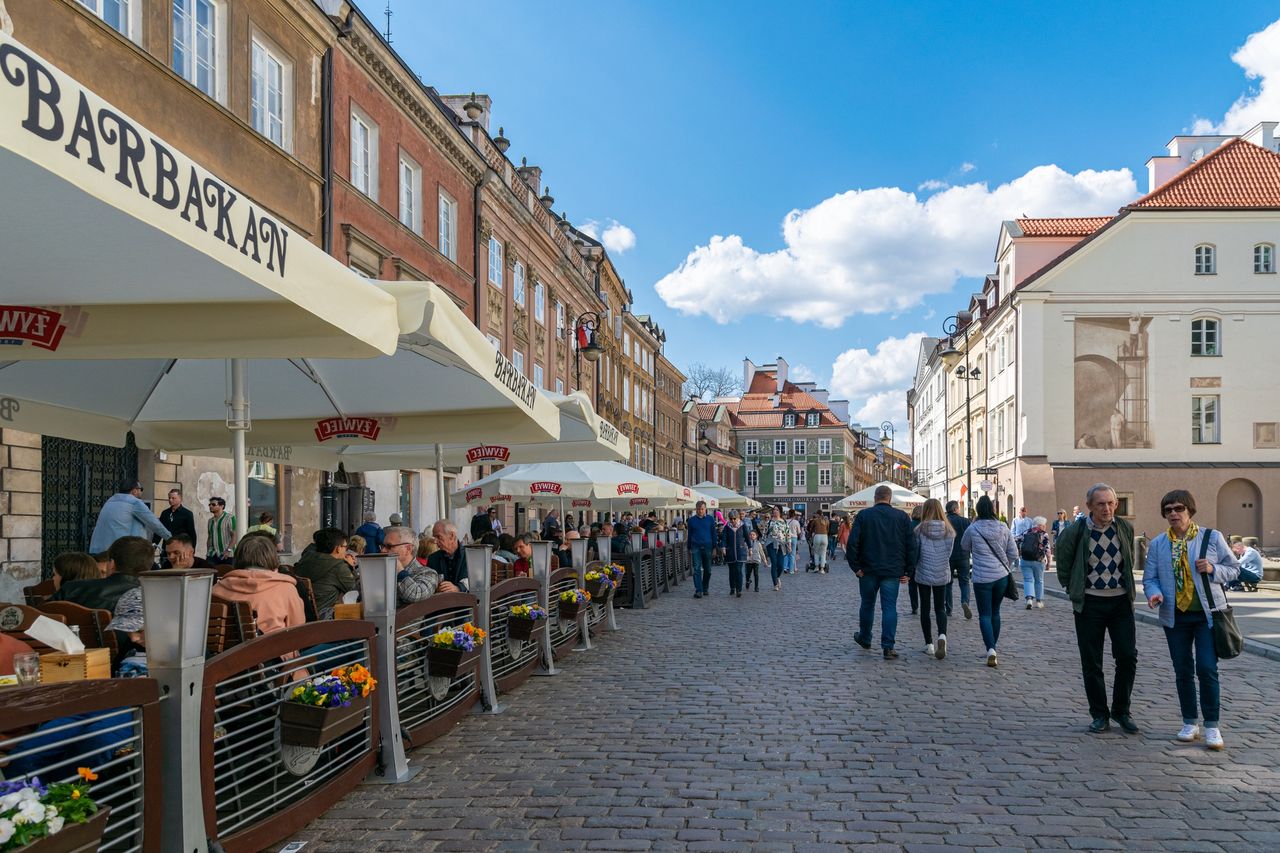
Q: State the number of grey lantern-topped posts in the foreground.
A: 6